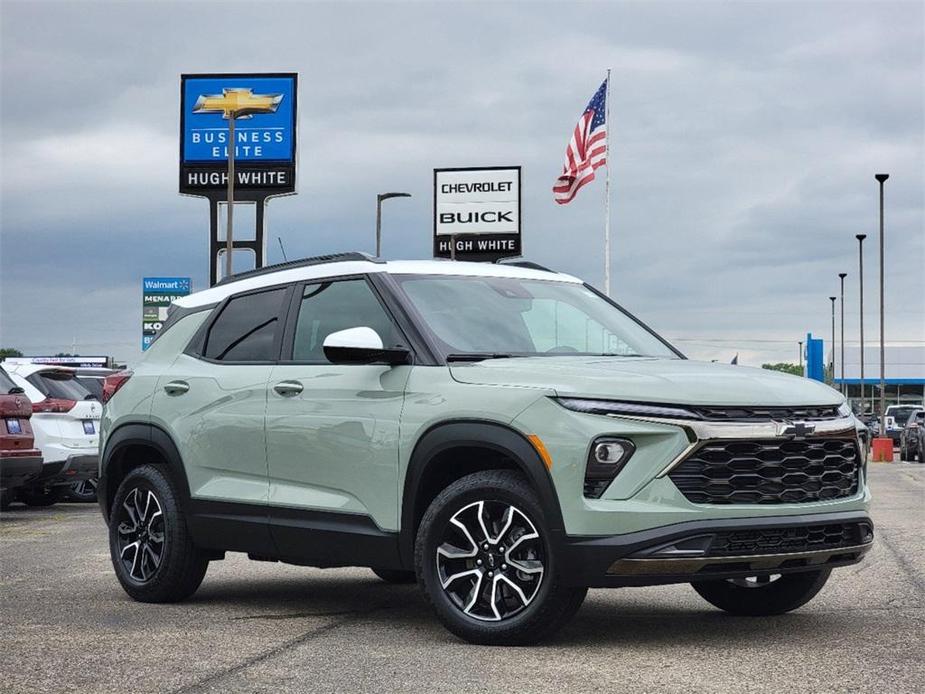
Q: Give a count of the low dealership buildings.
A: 1